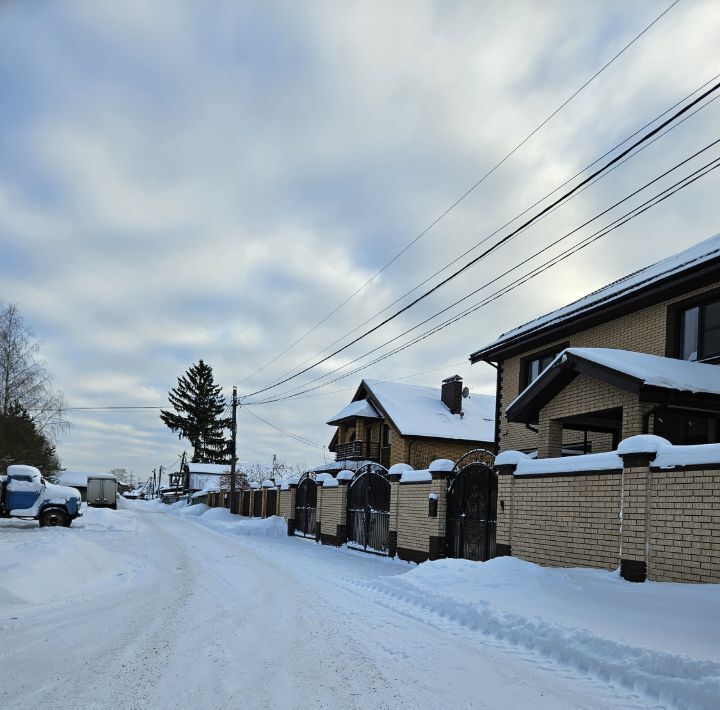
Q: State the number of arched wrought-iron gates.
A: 3